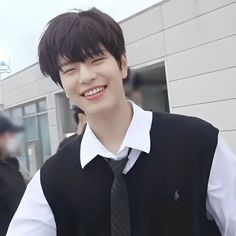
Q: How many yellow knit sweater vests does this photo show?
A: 0